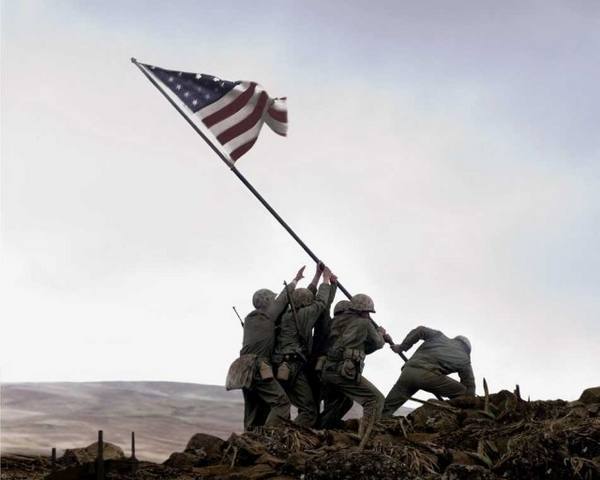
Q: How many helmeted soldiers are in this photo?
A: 5